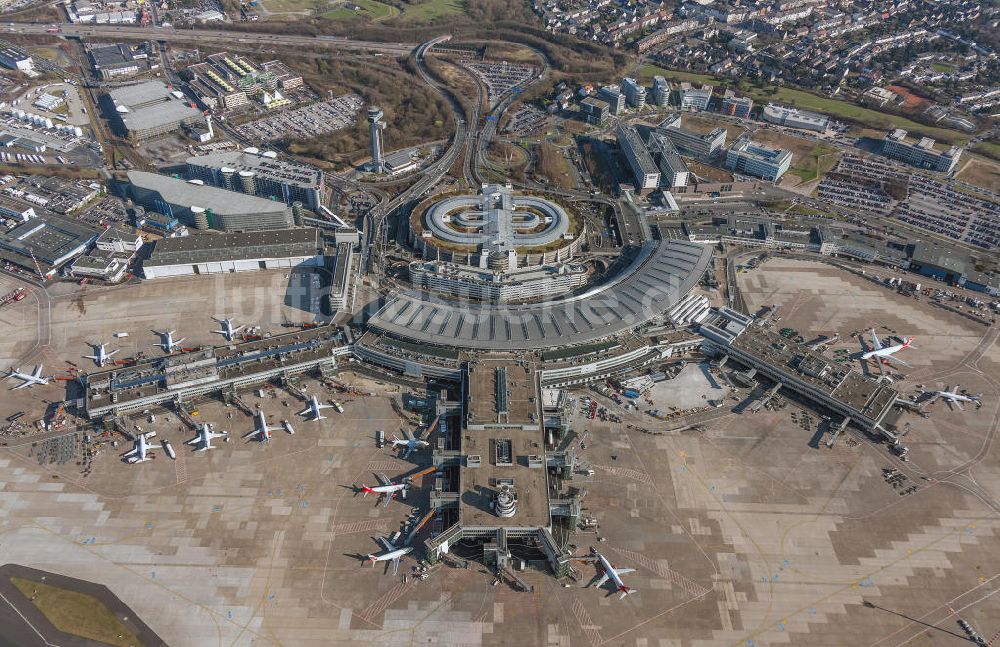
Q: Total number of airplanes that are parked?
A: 14